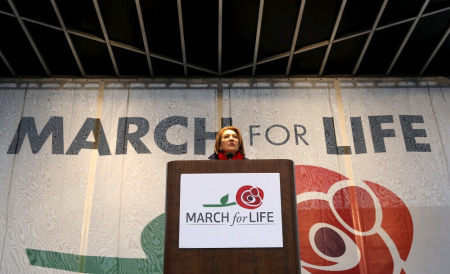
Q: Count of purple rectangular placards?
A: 0